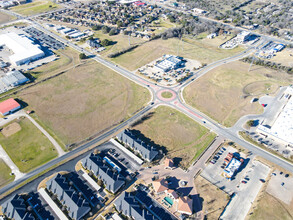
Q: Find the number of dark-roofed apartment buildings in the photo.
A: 5